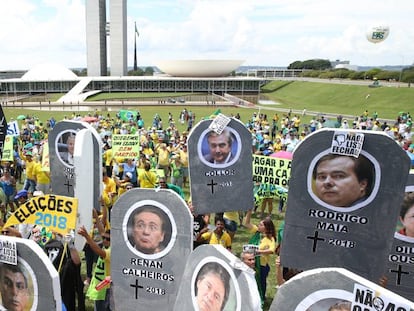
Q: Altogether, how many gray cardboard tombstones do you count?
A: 8